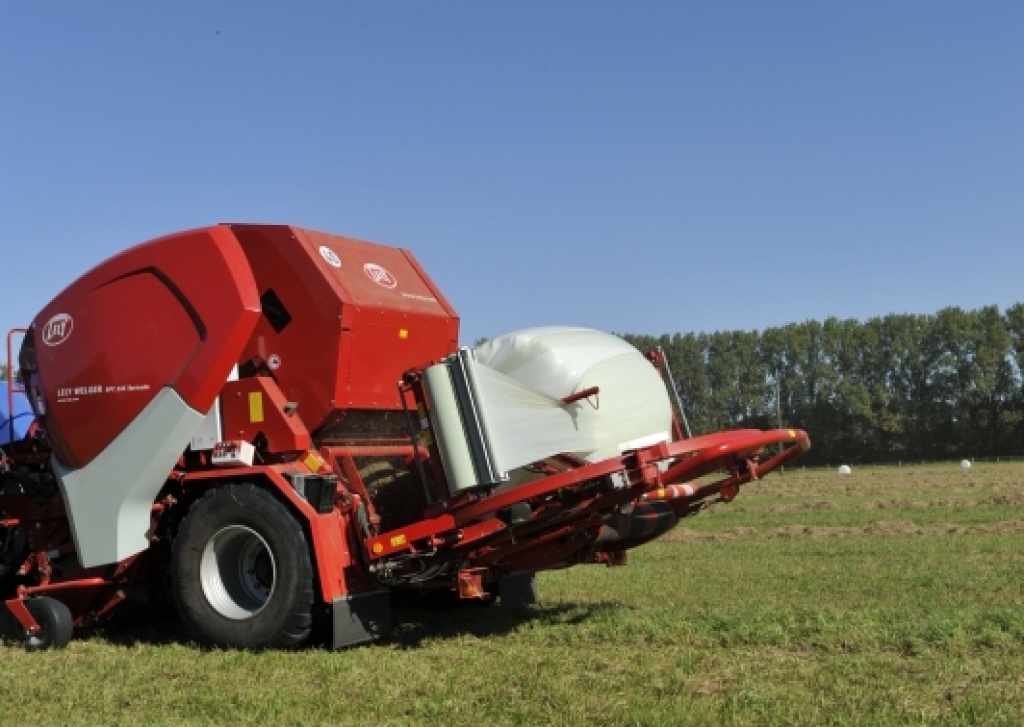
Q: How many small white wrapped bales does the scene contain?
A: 2